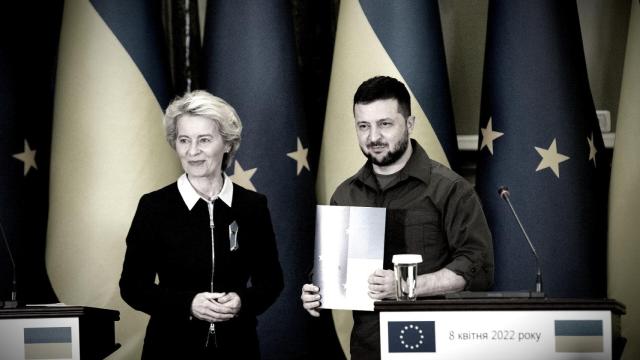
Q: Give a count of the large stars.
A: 6